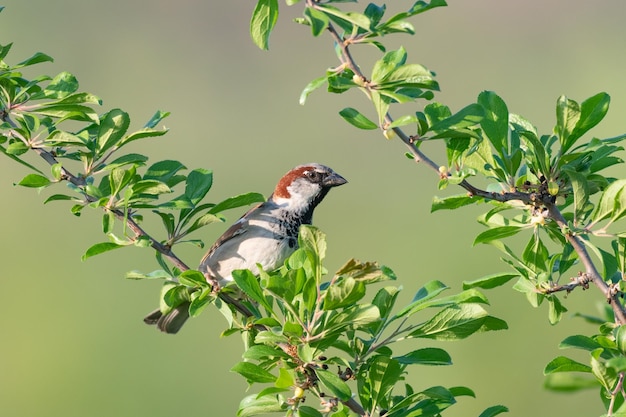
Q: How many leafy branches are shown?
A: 2